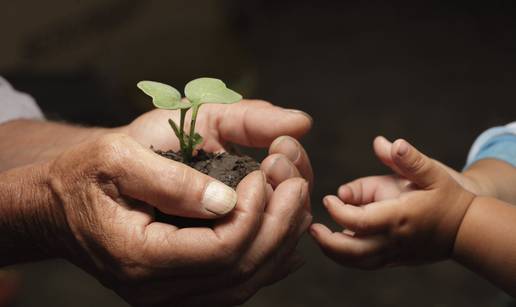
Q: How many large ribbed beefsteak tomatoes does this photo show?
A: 0